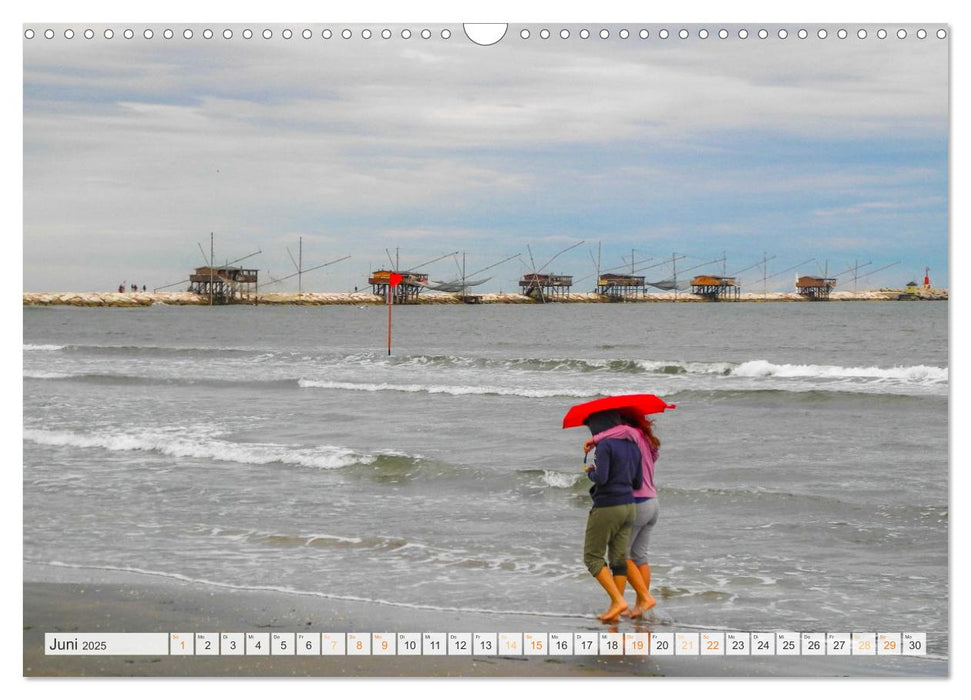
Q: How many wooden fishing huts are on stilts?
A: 6